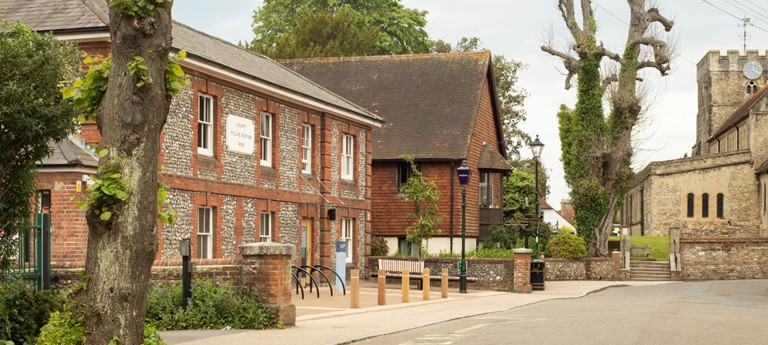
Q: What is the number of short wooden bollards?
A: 5